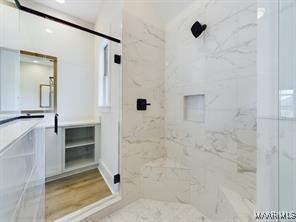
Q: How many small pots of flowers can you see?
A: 0